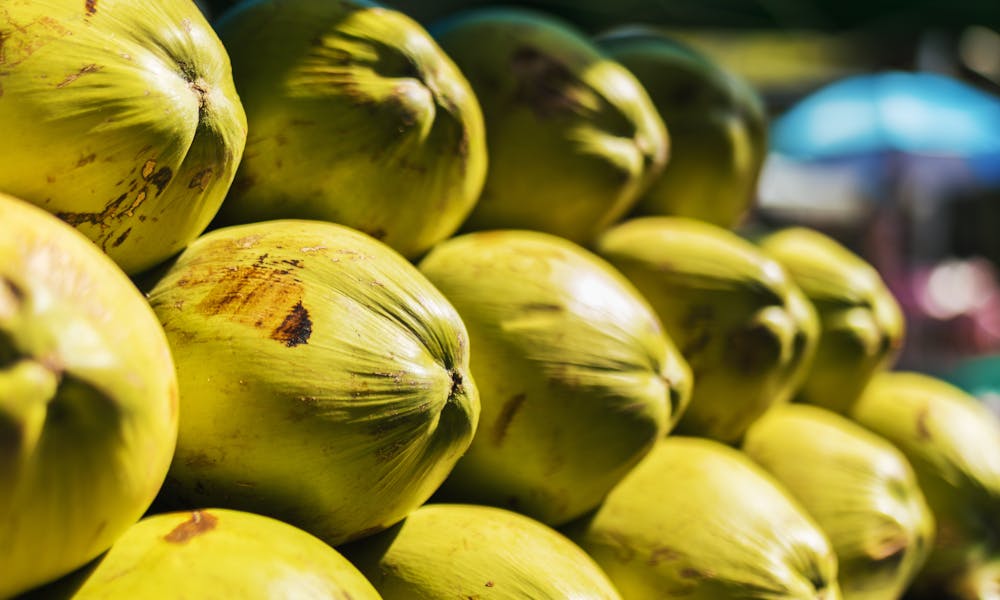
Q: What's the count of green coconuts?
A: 14